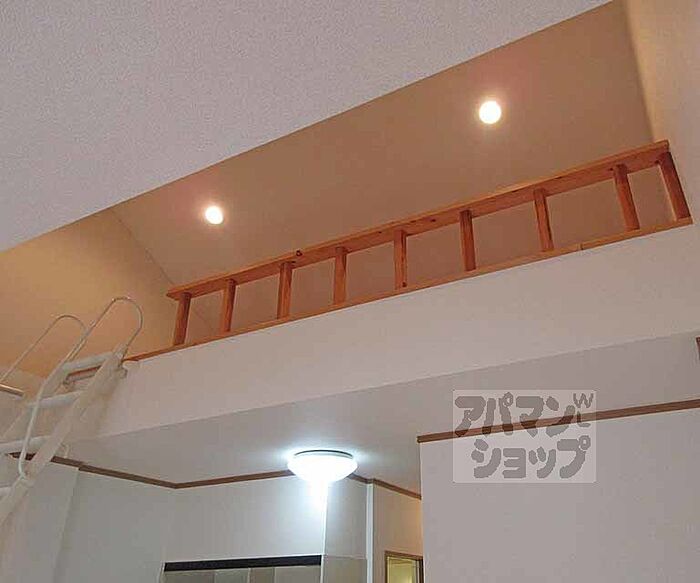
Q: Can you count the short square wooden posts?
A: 9